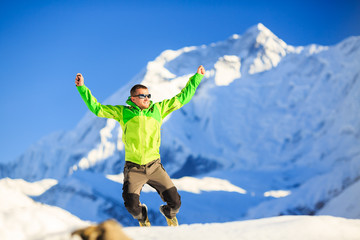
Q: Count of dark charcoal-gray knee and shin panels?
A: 2